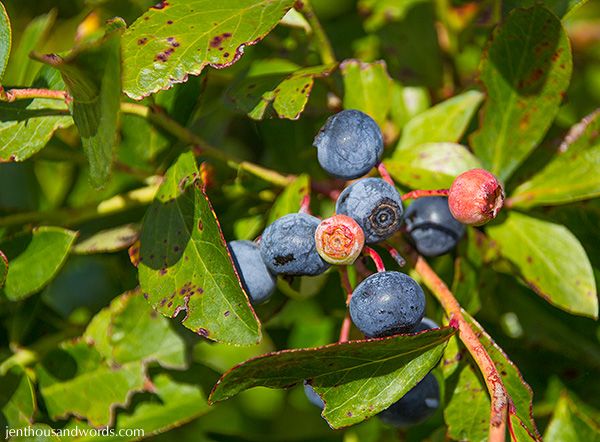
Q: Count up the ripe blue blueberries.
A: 9